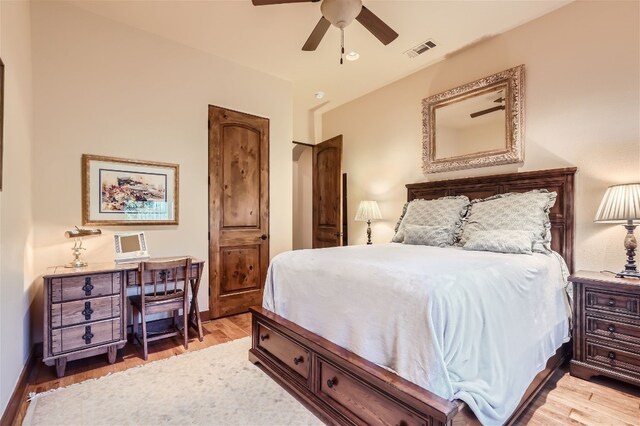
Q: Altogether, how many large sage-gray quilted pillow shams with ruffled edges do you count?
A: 2